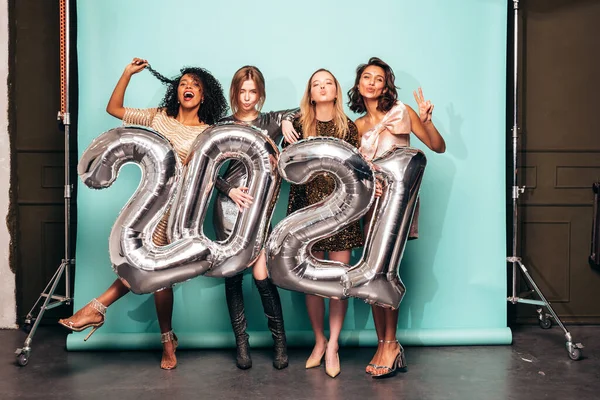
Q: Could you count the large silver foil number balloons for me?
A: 4